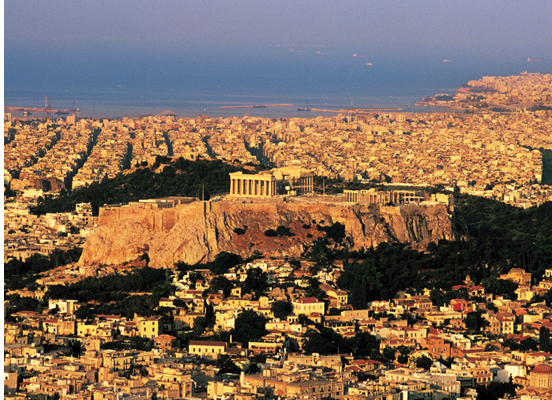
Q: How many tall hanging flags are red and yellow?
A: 0